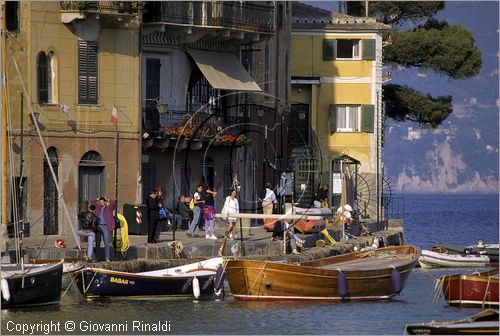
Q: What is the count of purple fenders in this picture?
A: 3